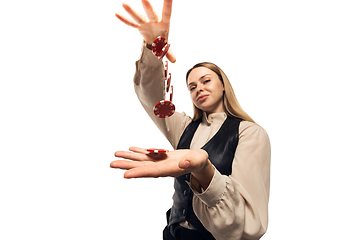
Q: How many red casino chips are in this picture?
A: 7